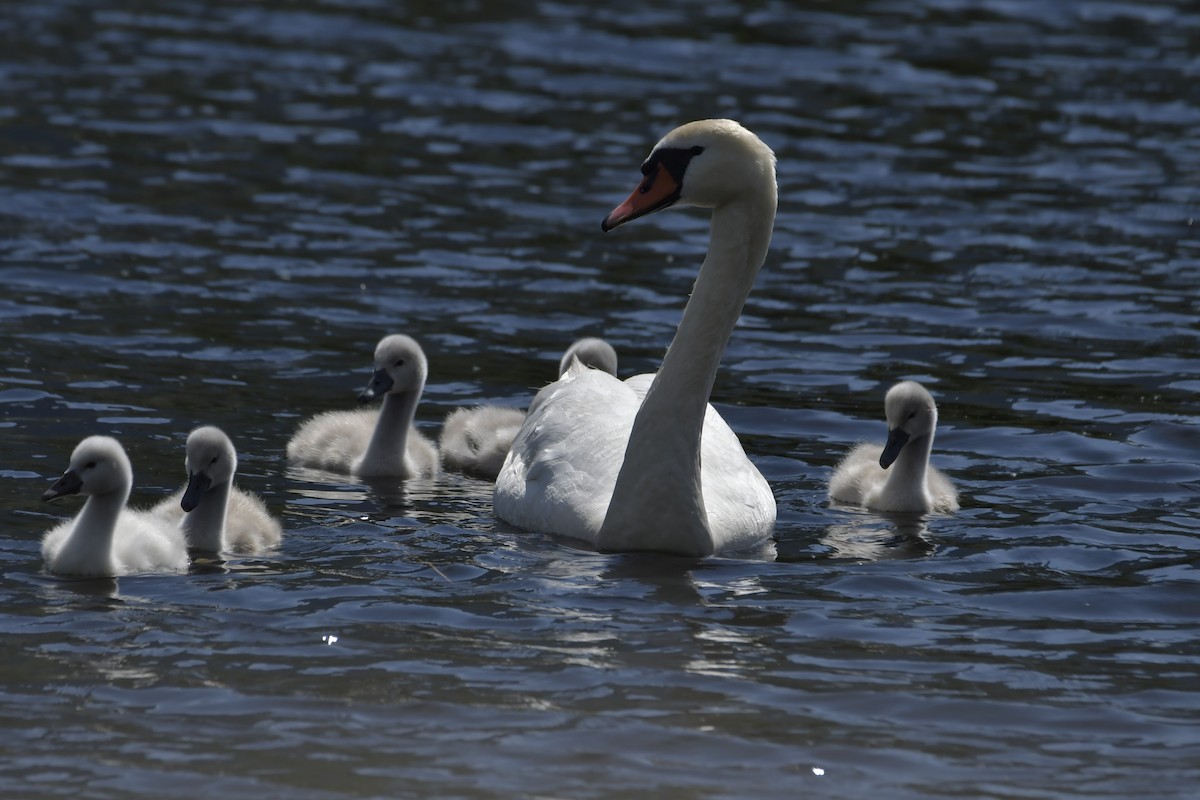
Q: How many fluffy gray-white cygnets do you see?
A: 5